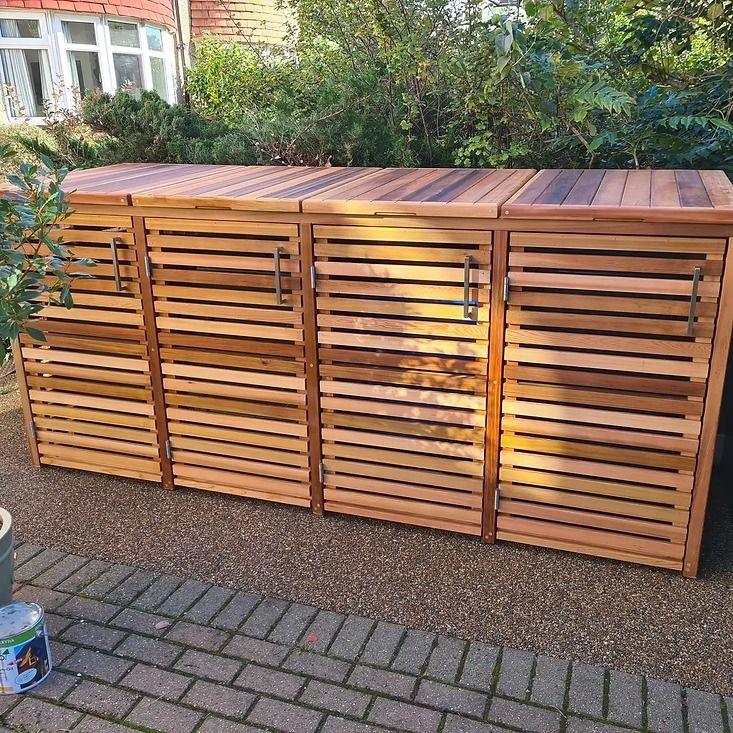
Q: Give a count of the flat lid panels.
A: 4